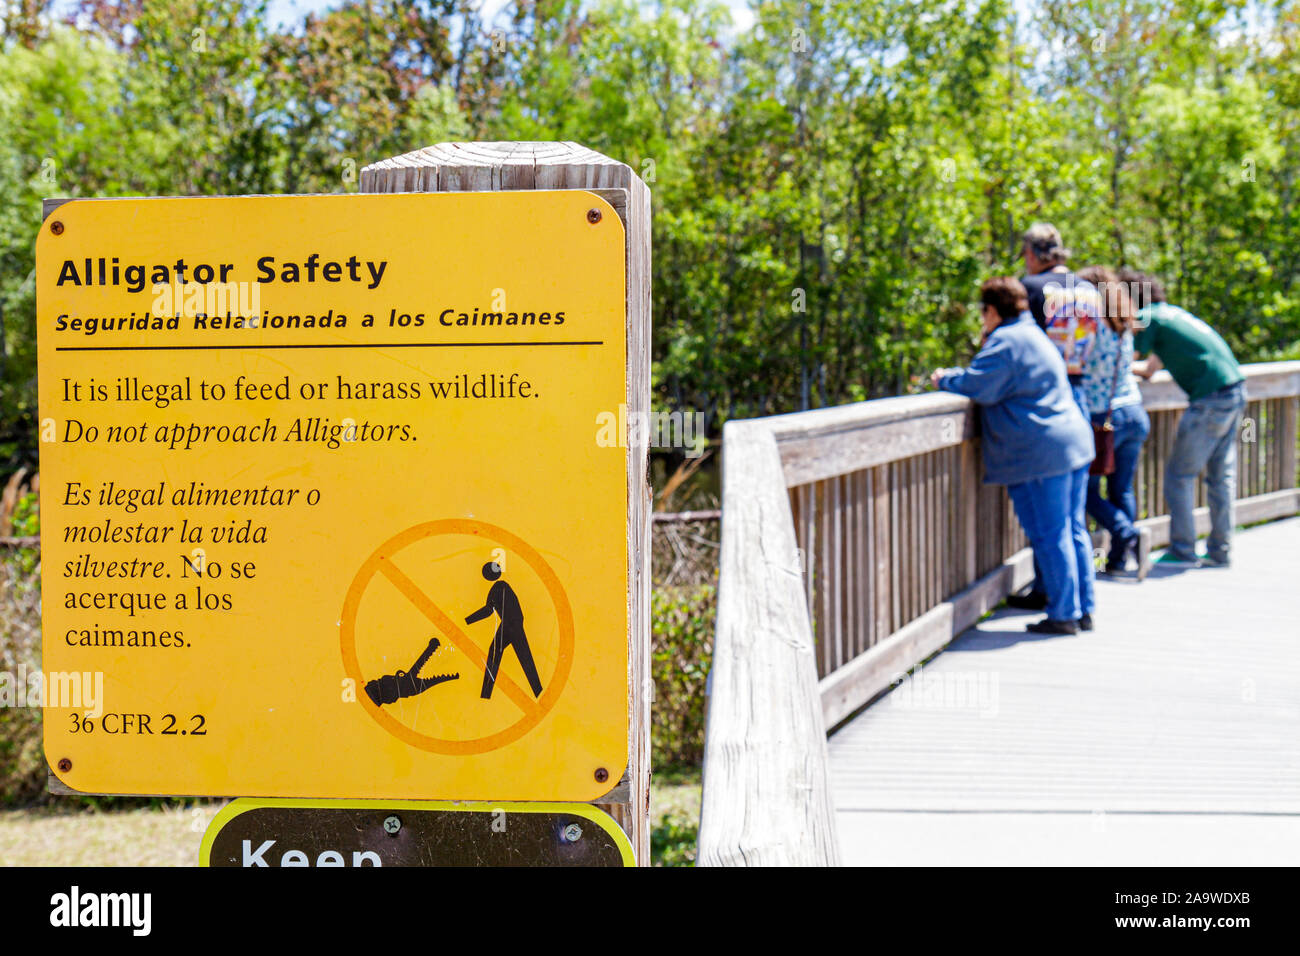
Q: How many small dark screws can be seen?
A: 4